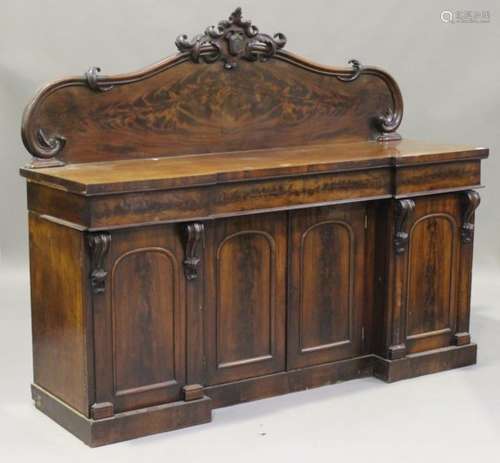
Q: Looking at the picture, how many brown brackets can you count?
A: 4